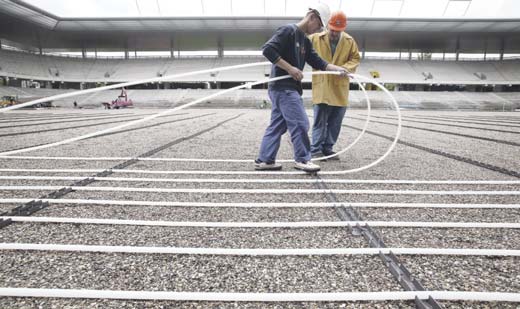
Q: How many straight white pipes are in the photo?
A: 6